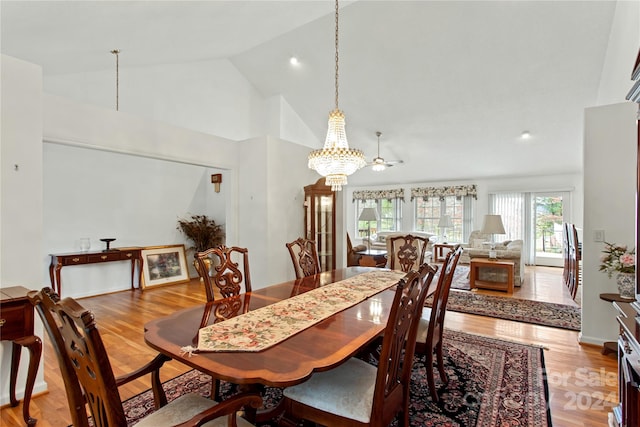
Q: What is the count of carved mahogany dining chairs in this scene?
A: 6